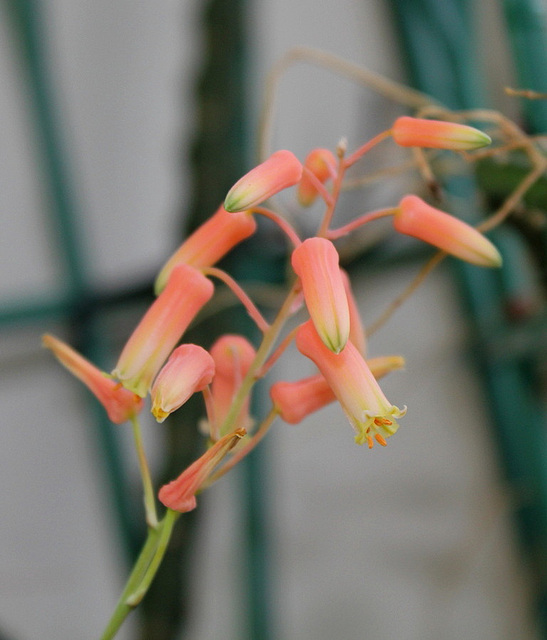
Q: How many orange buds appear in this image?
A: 14